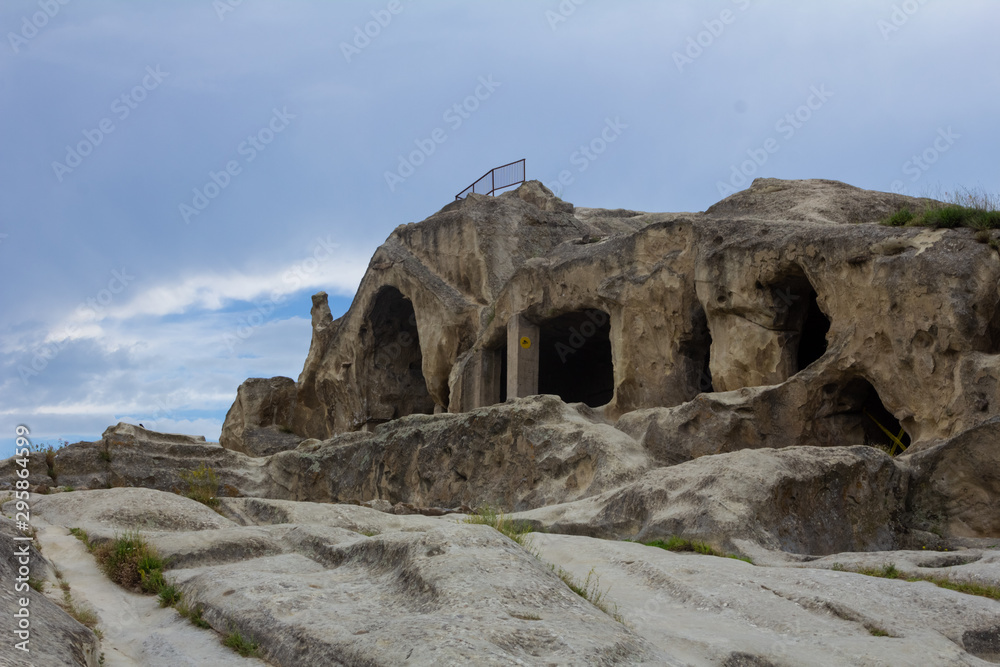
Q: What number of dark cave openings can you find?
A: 5